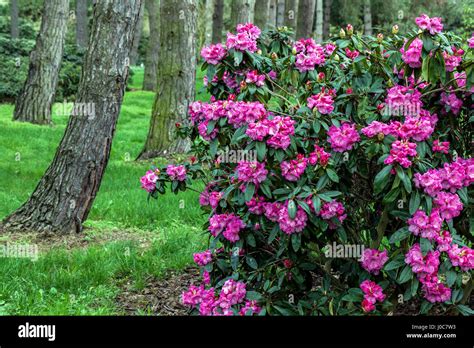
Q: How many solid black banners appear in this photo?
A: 1